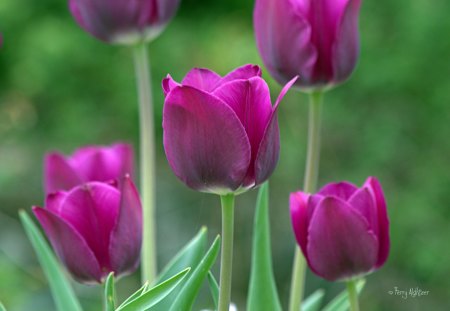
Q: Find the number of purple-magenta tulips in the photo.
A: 6